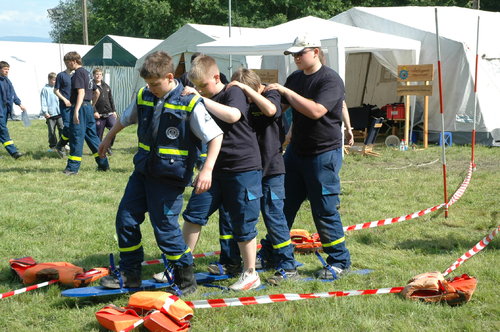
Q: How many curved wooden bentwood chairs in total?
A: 0